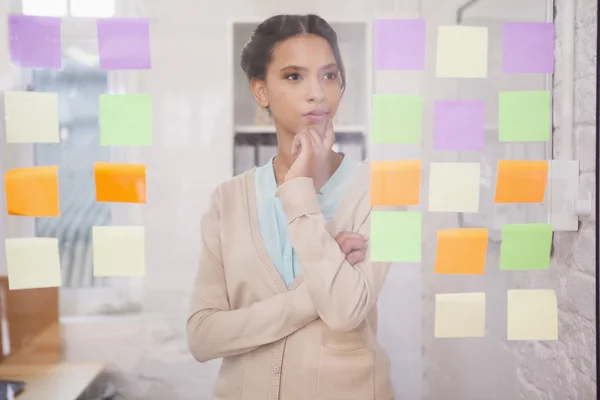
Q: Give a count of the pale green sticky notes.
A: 5